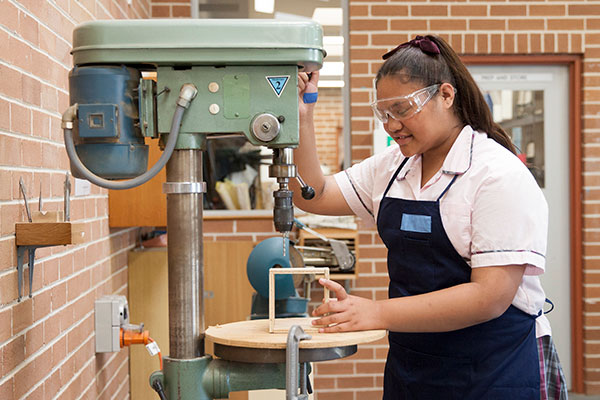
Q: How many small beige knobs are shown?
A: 2